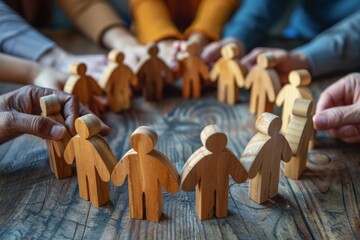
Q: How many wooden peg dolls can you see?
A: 13